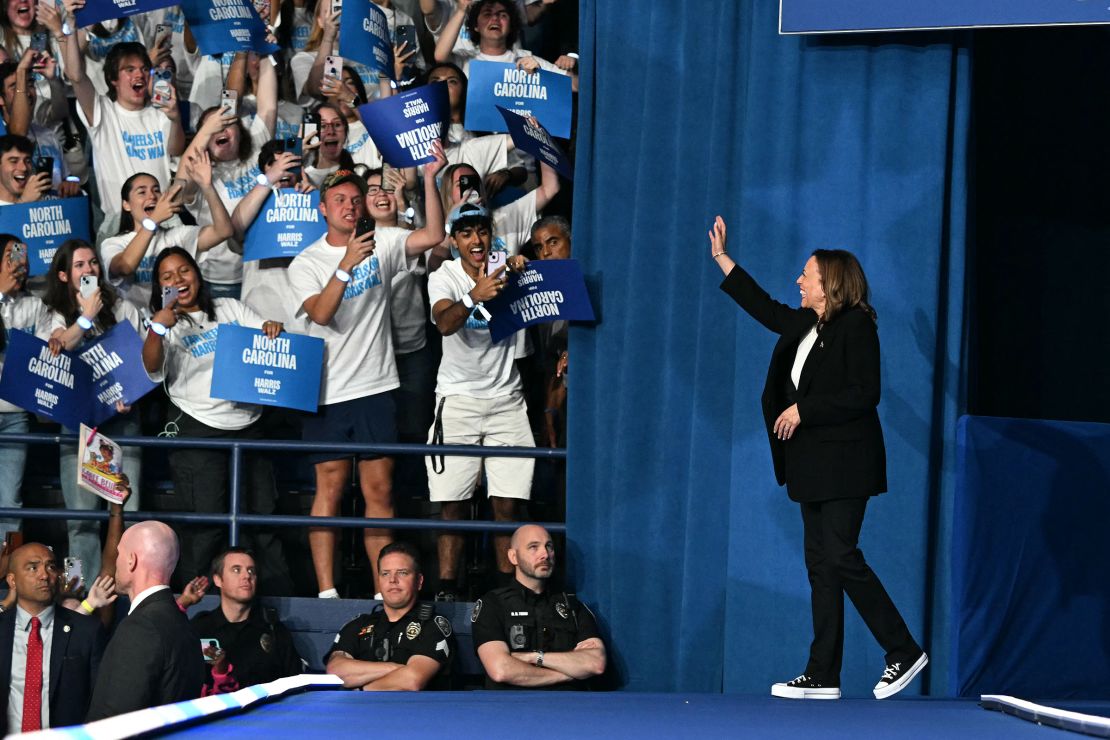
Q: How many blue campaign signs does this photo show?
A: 12